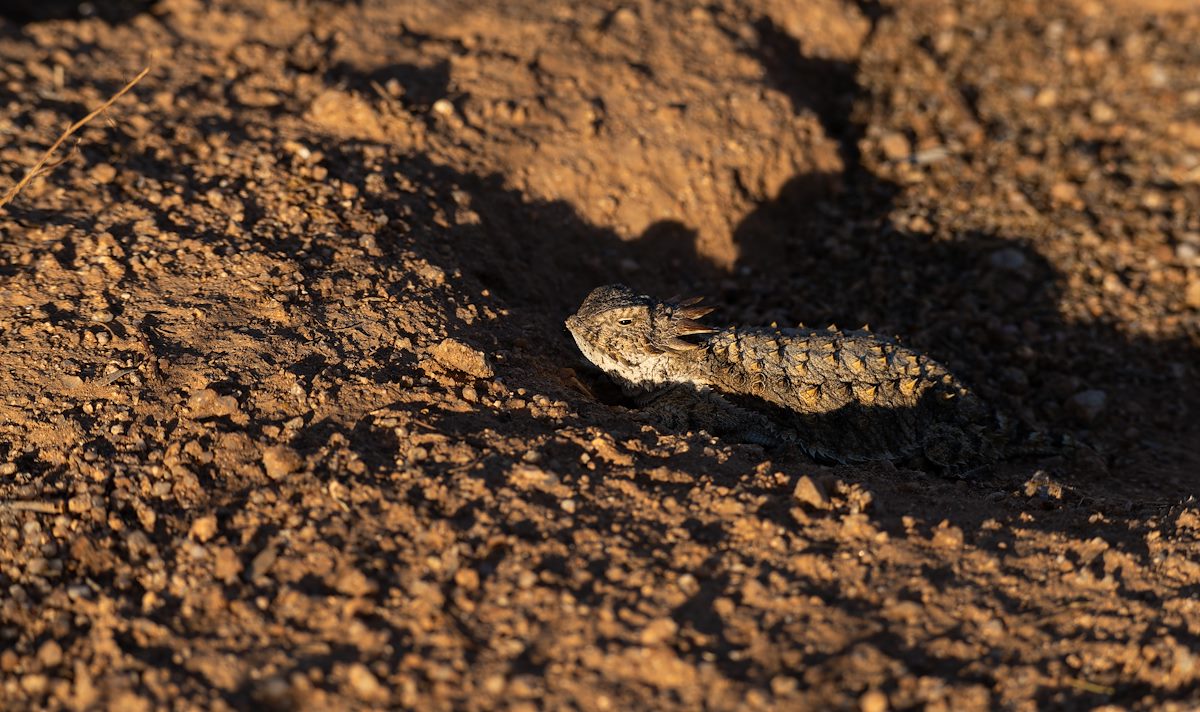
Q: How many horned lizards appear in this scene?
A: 1